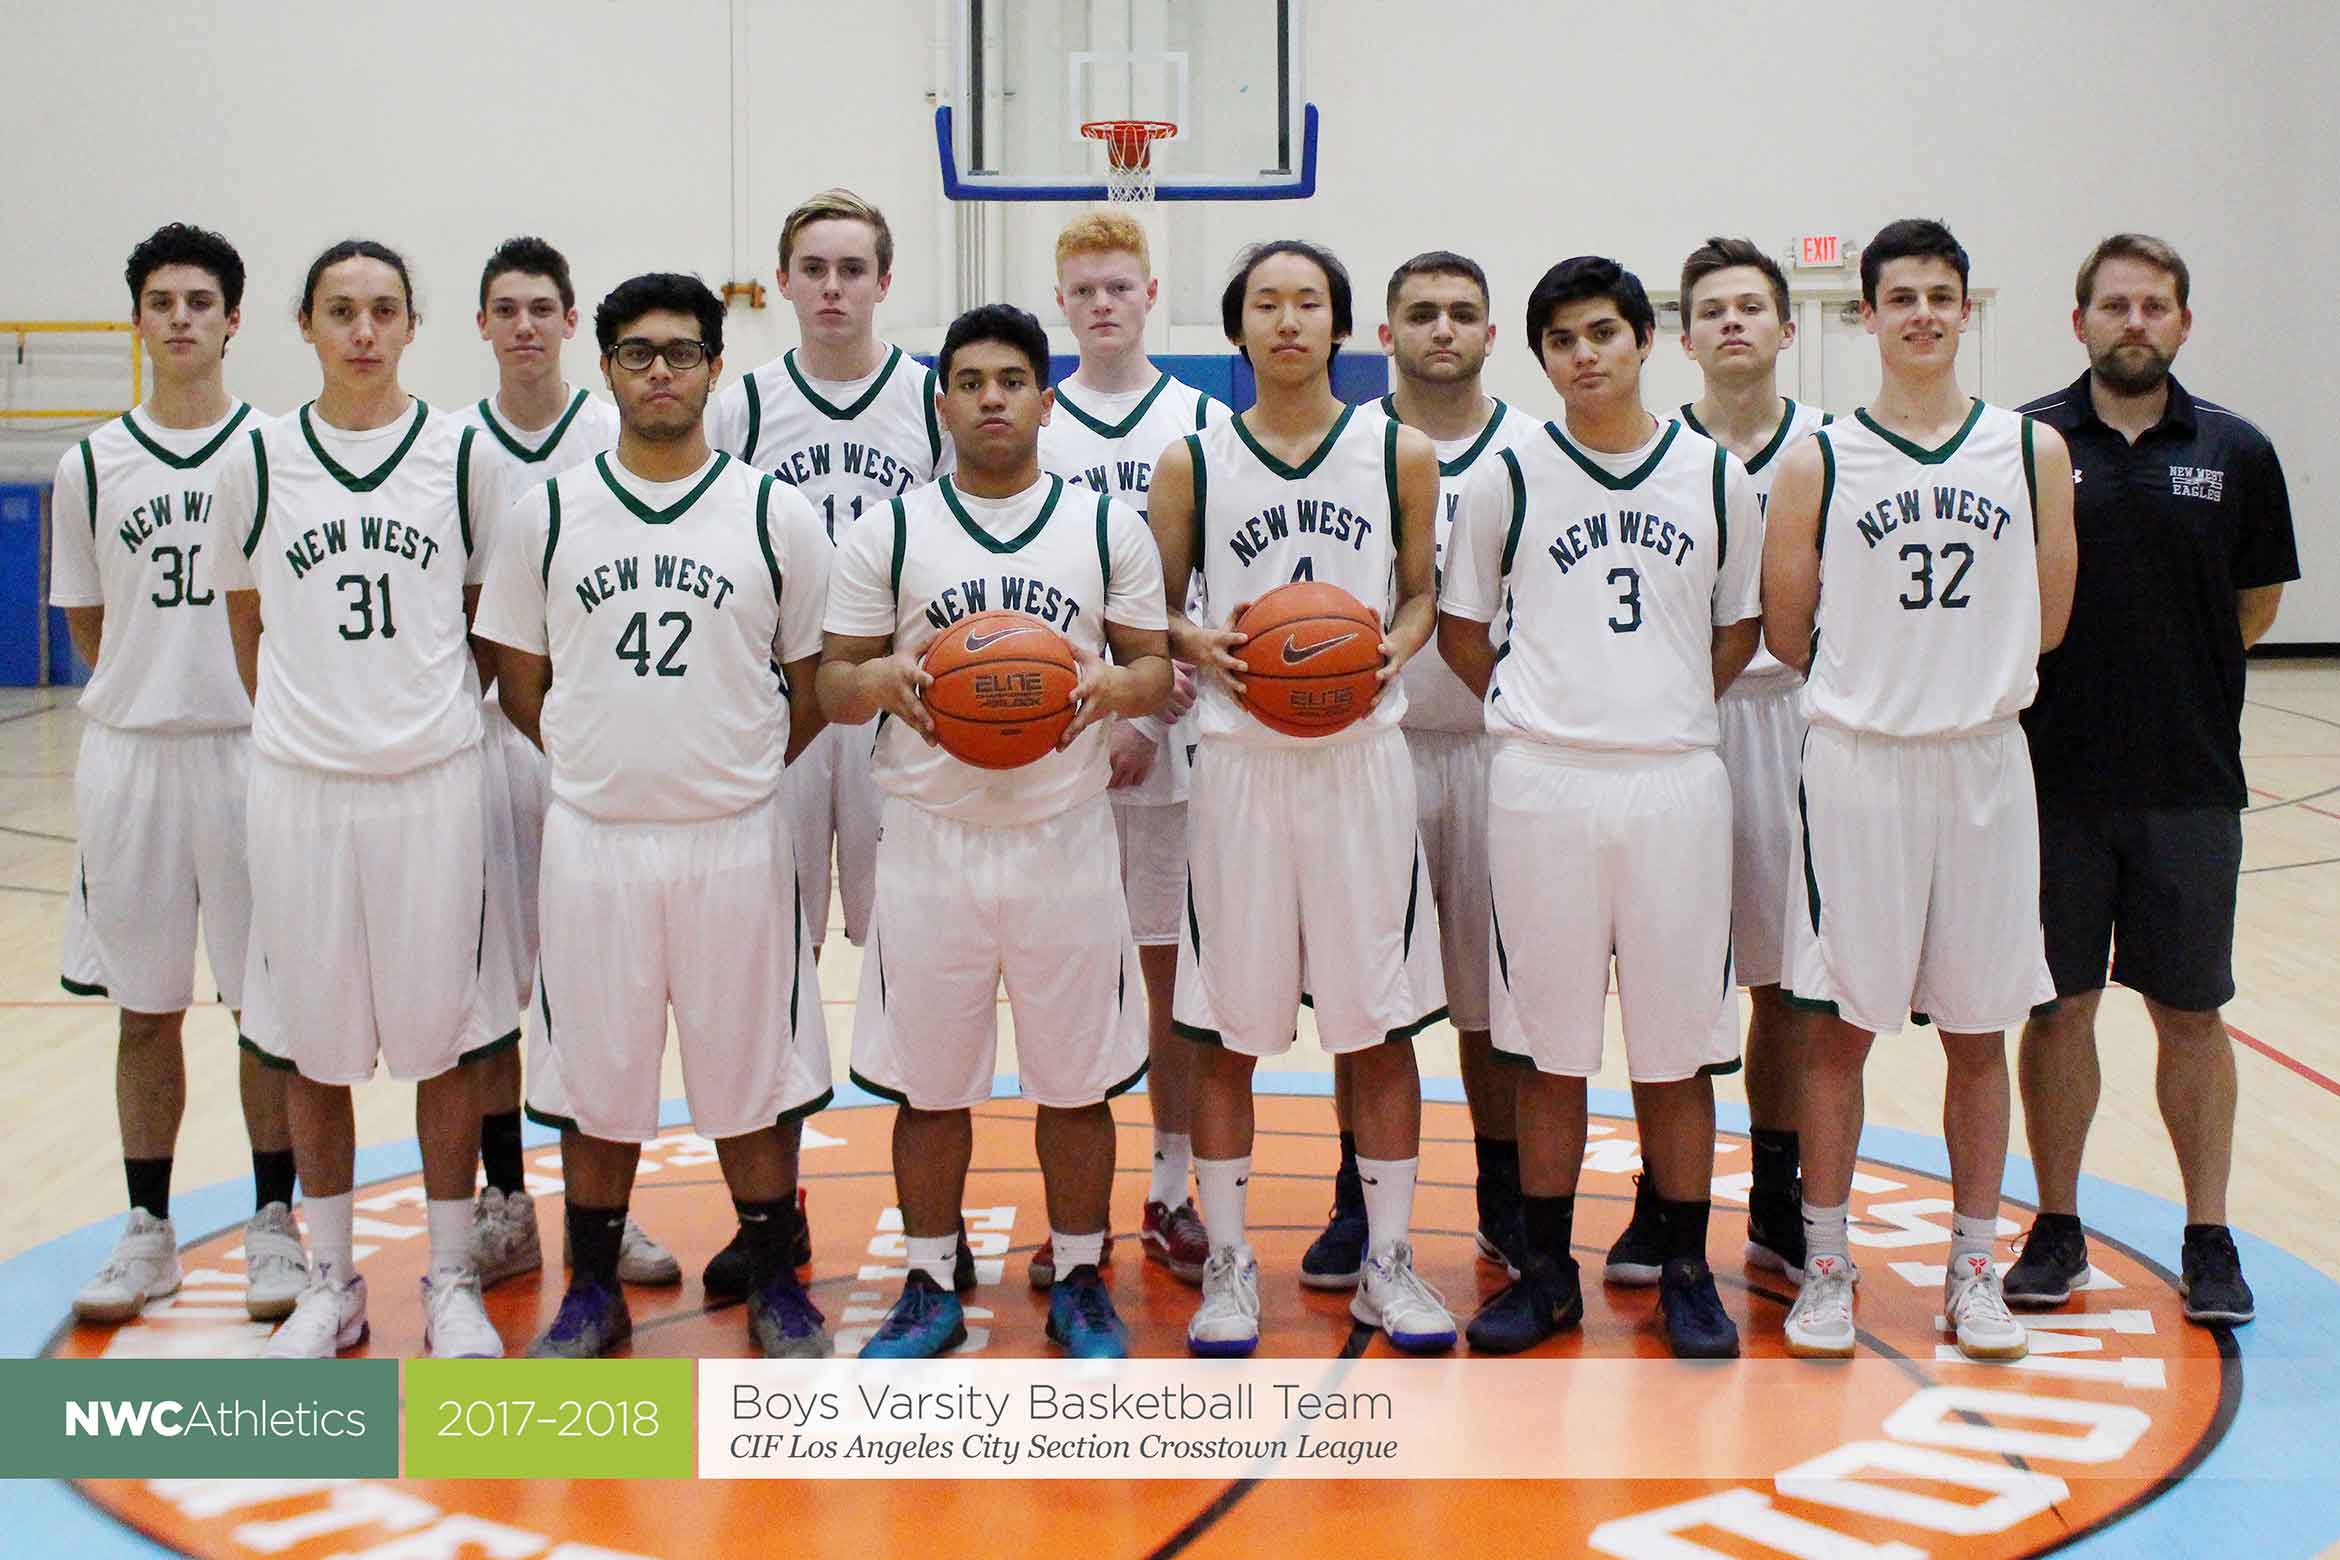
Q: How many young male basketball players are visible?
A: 12